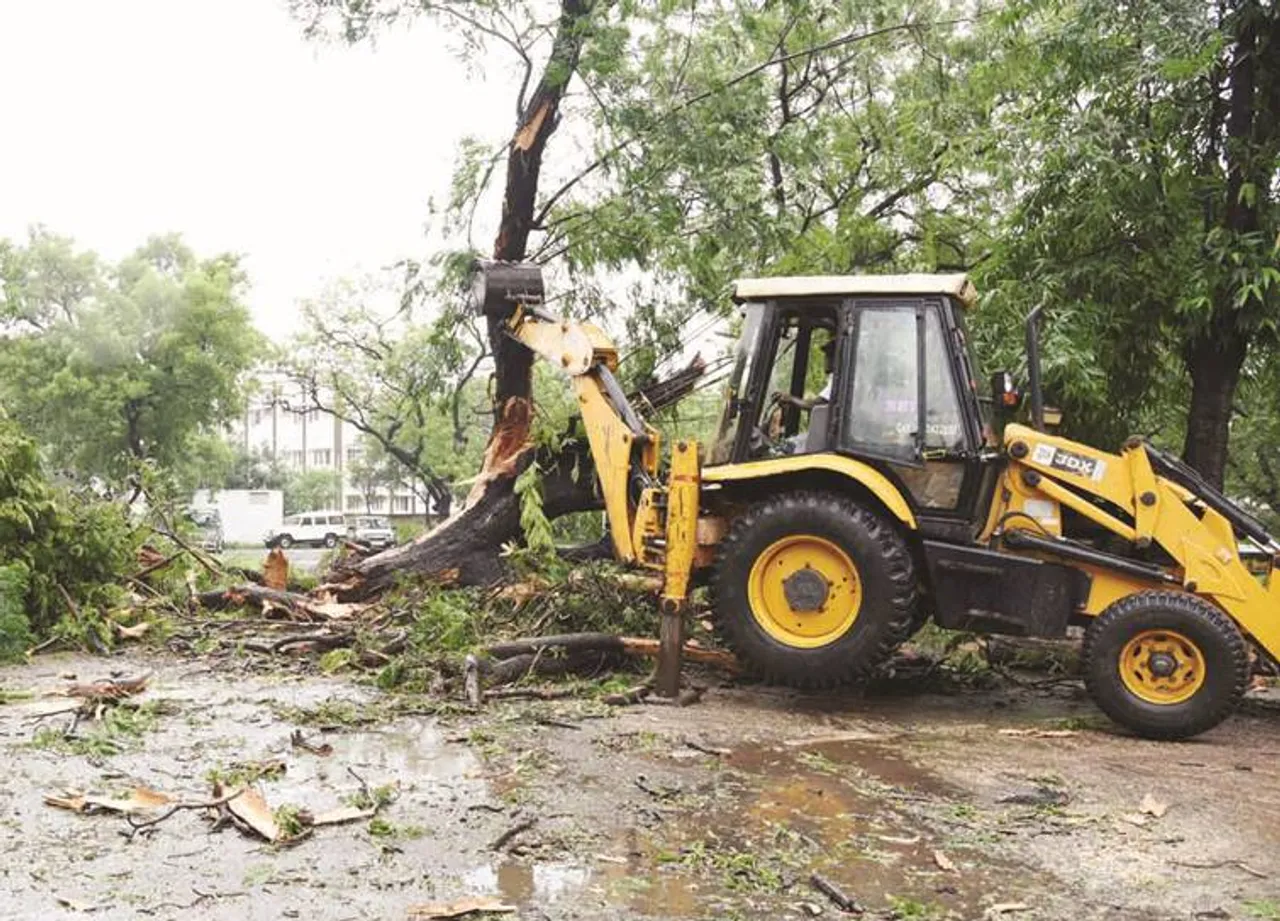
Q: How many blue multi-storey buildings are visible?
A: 0